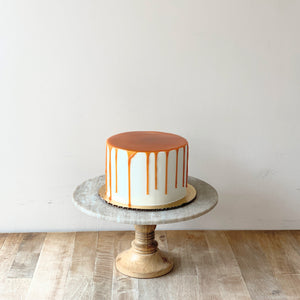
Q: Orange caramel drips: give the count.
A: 10